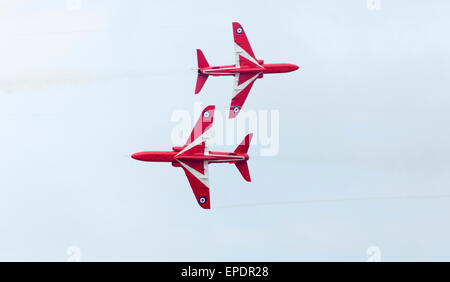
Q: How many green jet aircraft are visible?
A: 0